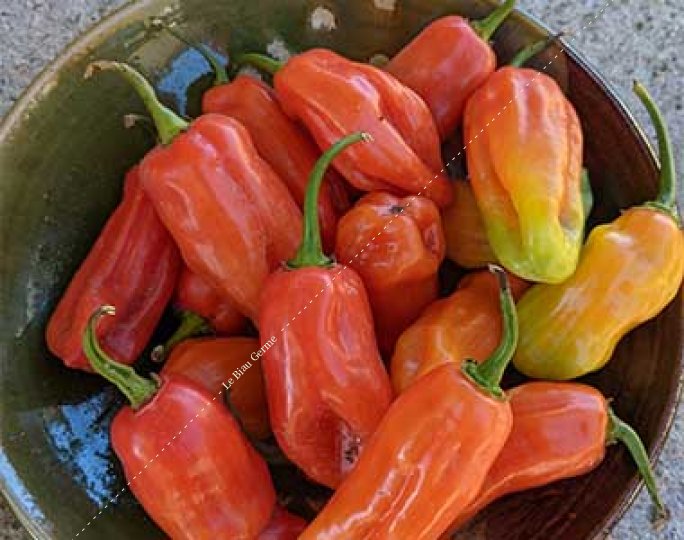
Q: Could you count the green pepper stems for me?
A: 11